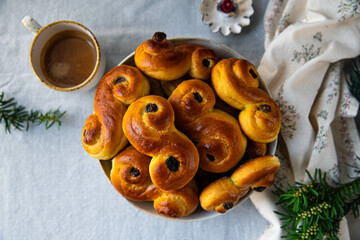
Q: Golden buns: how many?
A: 7